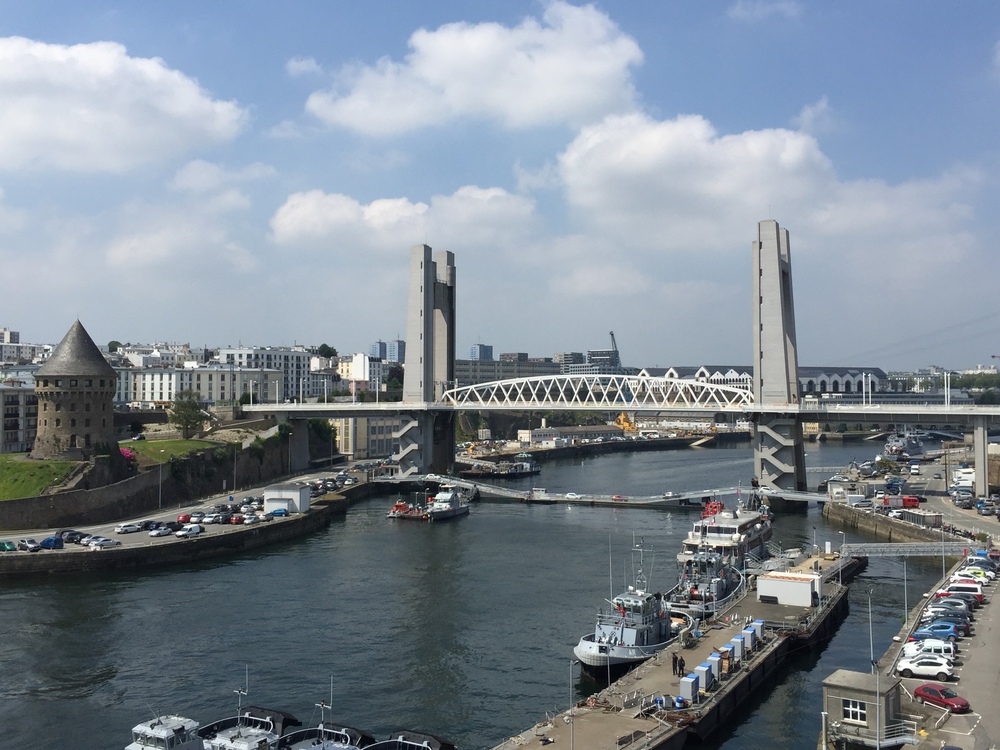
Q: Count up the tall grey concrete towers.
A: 2